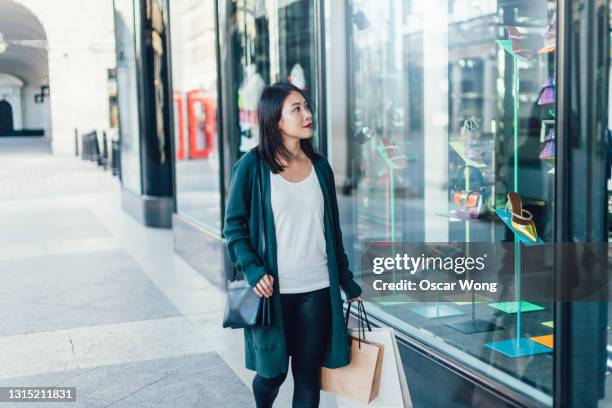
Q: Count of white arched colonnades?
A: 1